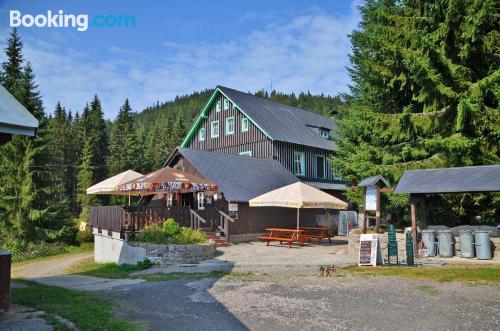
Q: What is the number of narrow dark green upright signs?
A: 2